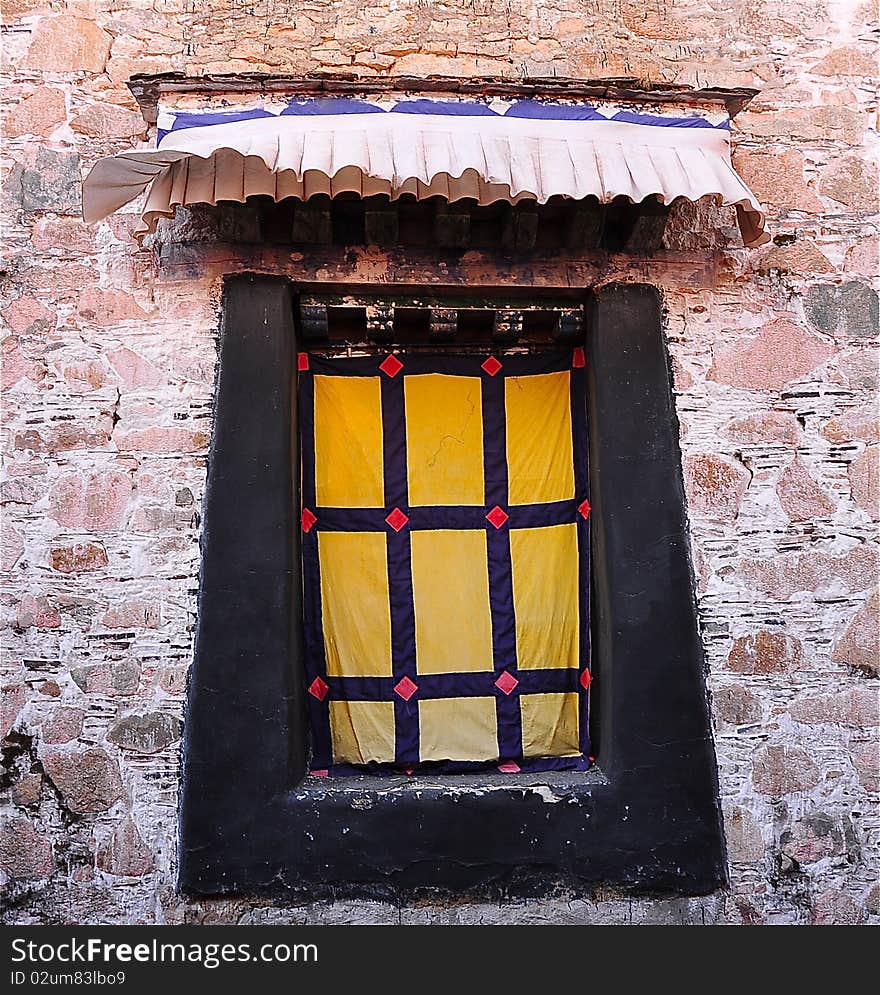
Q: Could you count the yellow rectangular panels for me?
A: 9